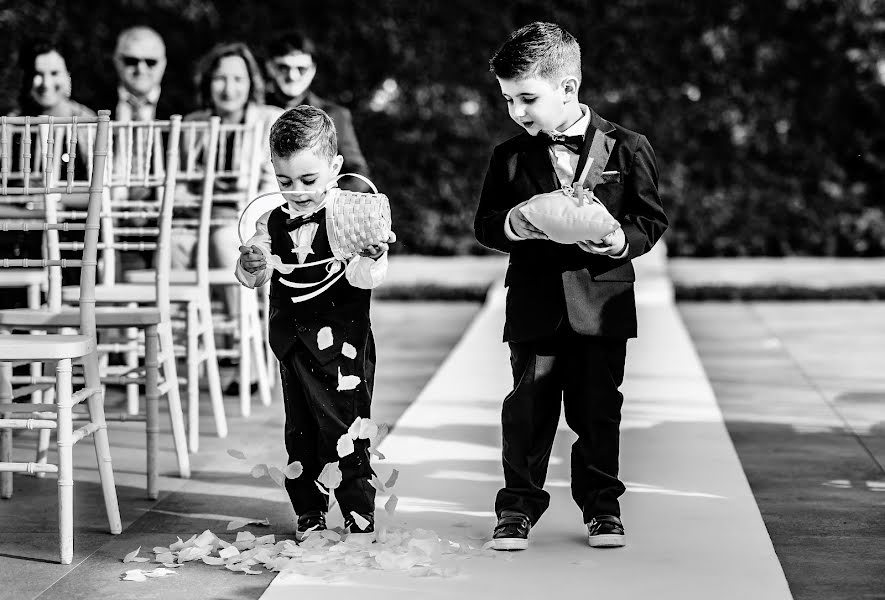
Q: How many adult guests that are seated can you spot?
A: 4